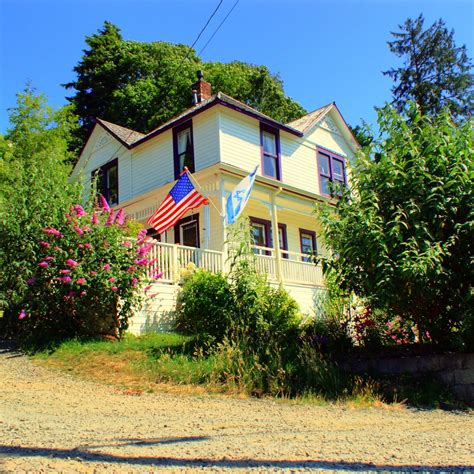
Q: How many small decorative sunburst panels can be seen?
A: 2